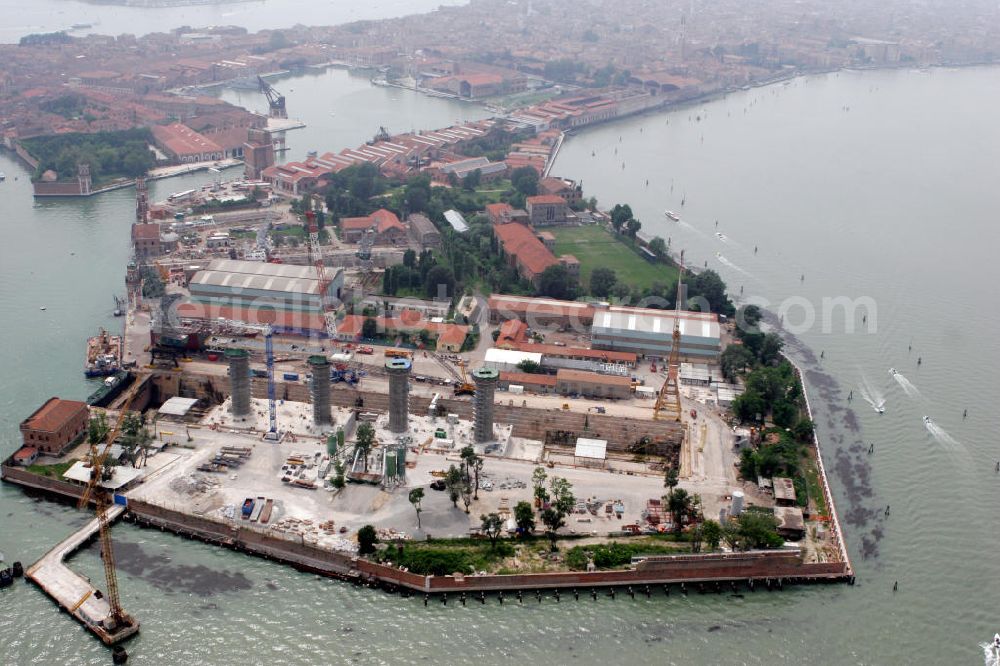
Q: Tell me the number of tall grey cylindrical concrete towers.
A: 4